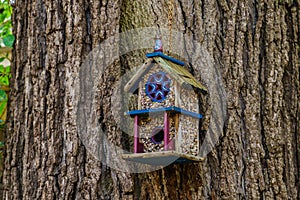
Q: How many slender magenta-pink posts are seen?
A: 2